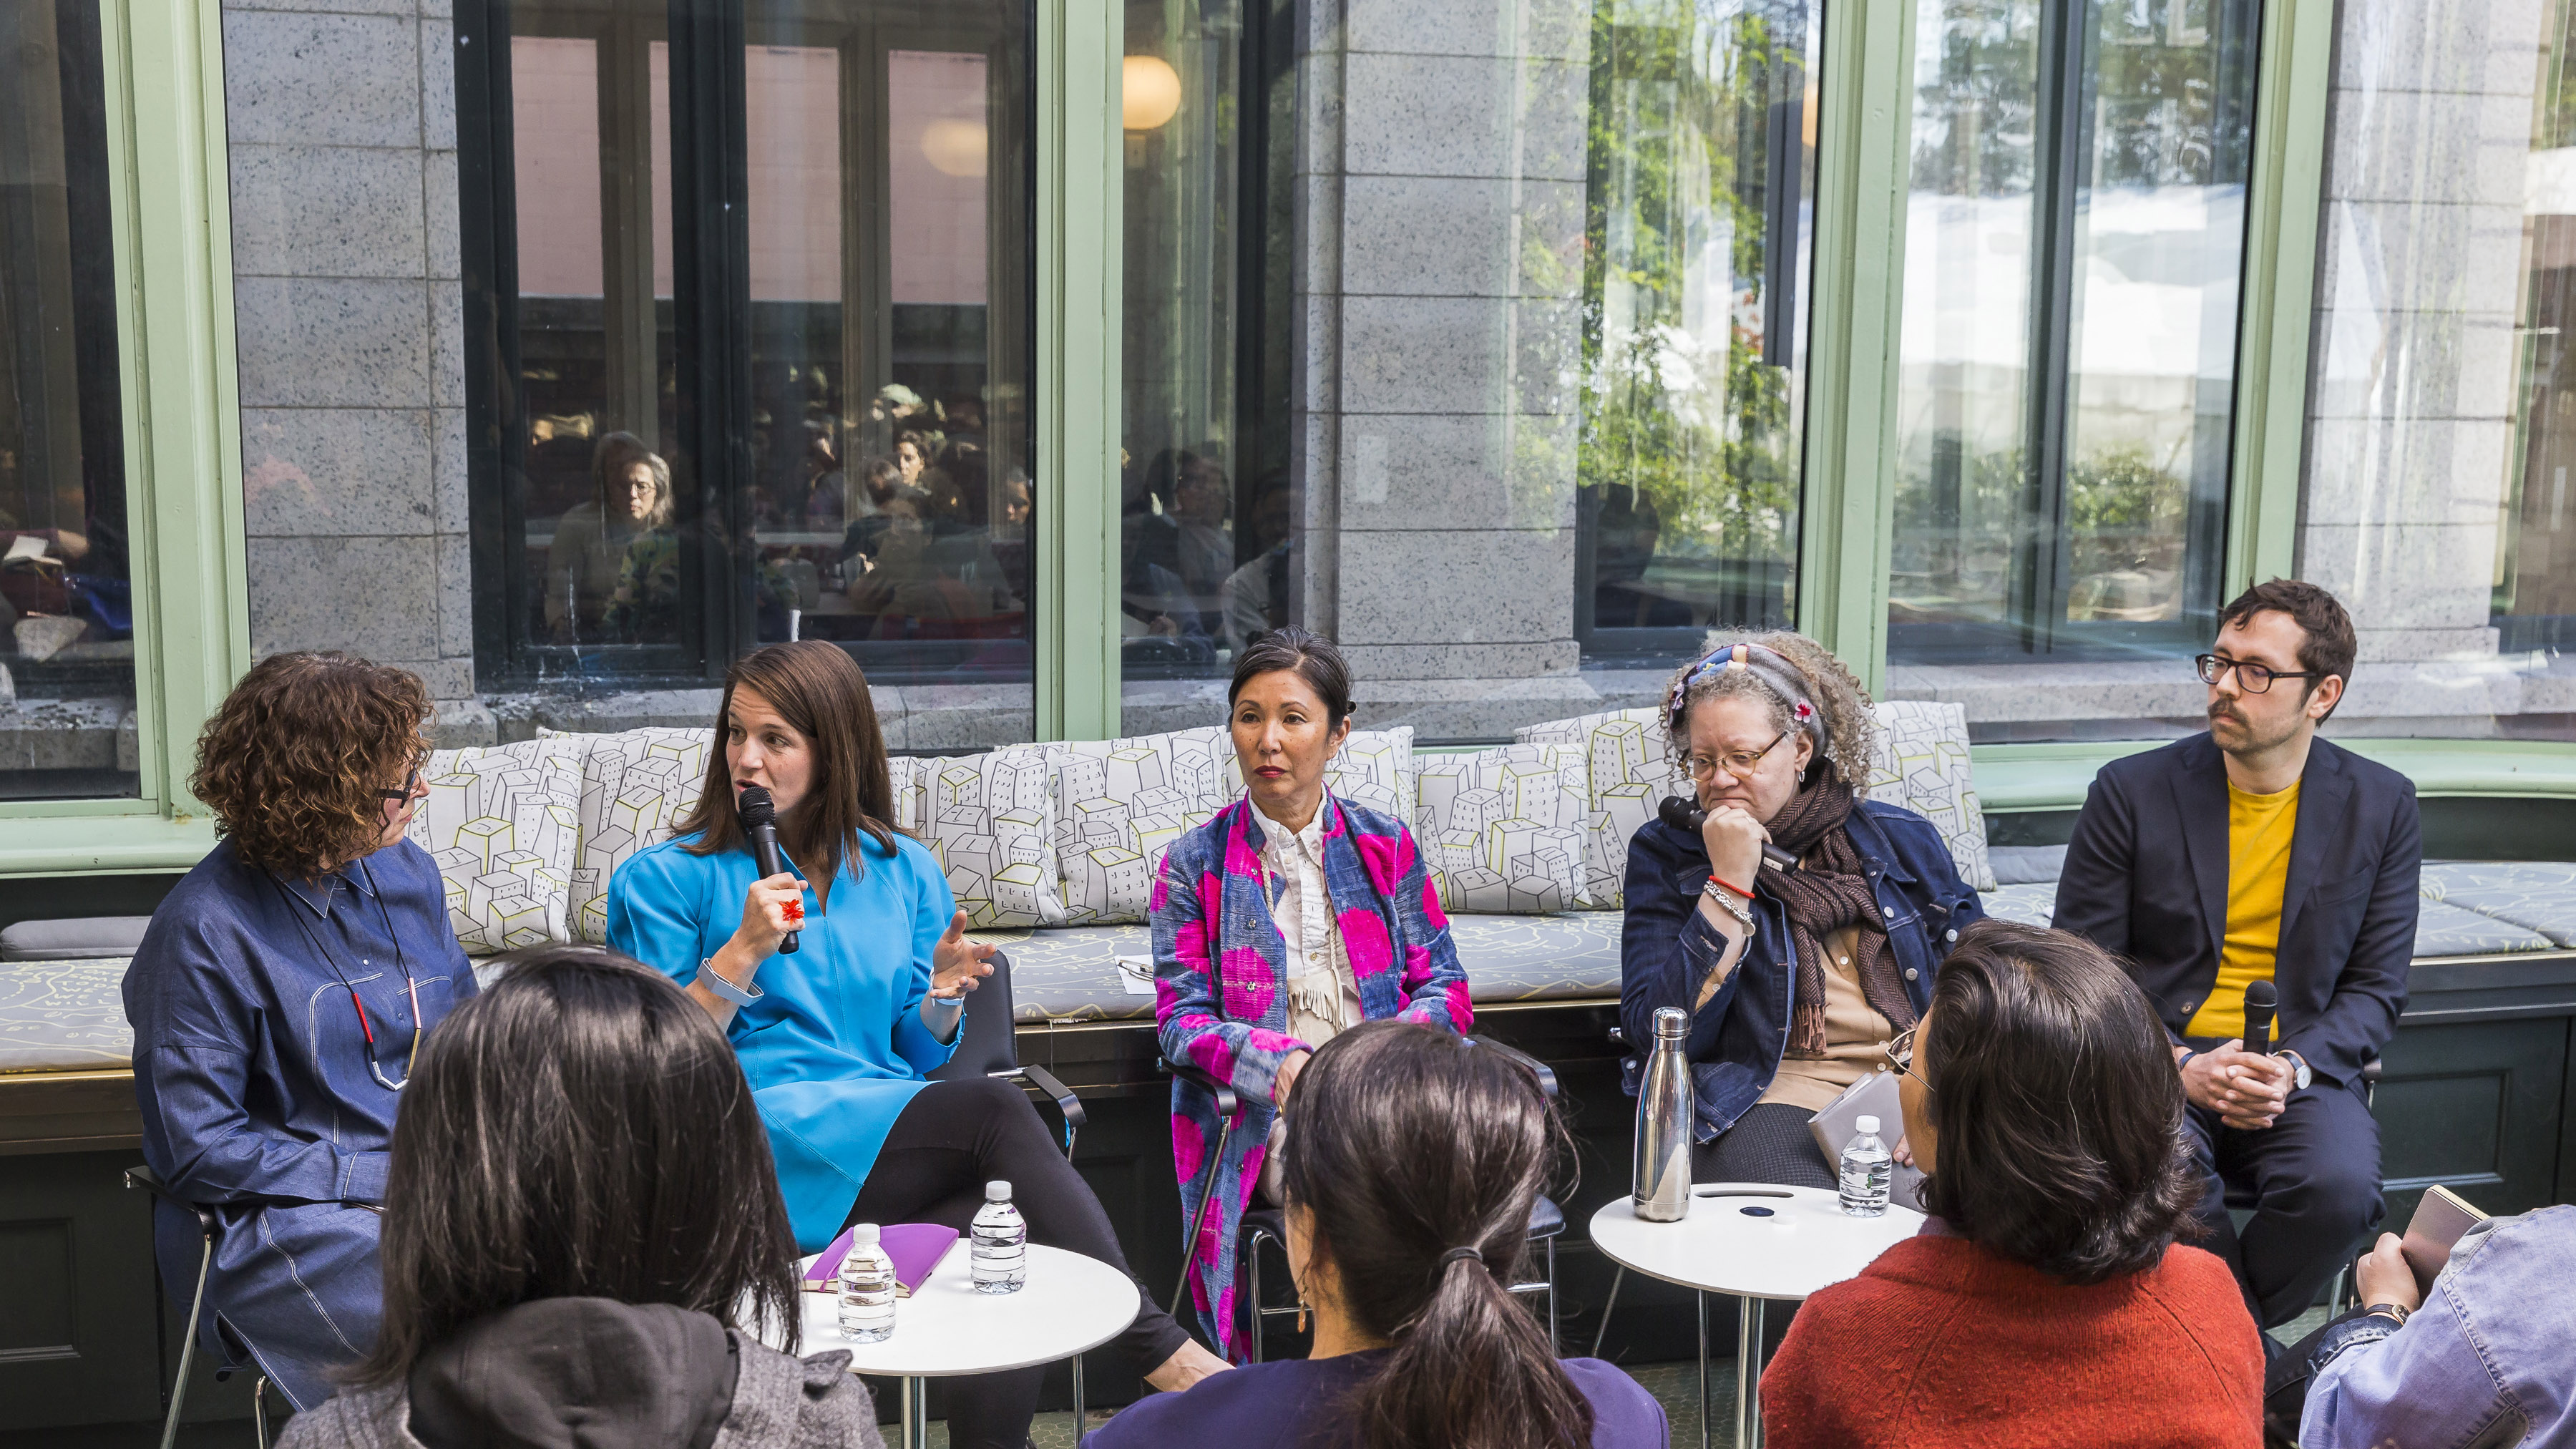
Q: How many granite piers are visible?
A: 3